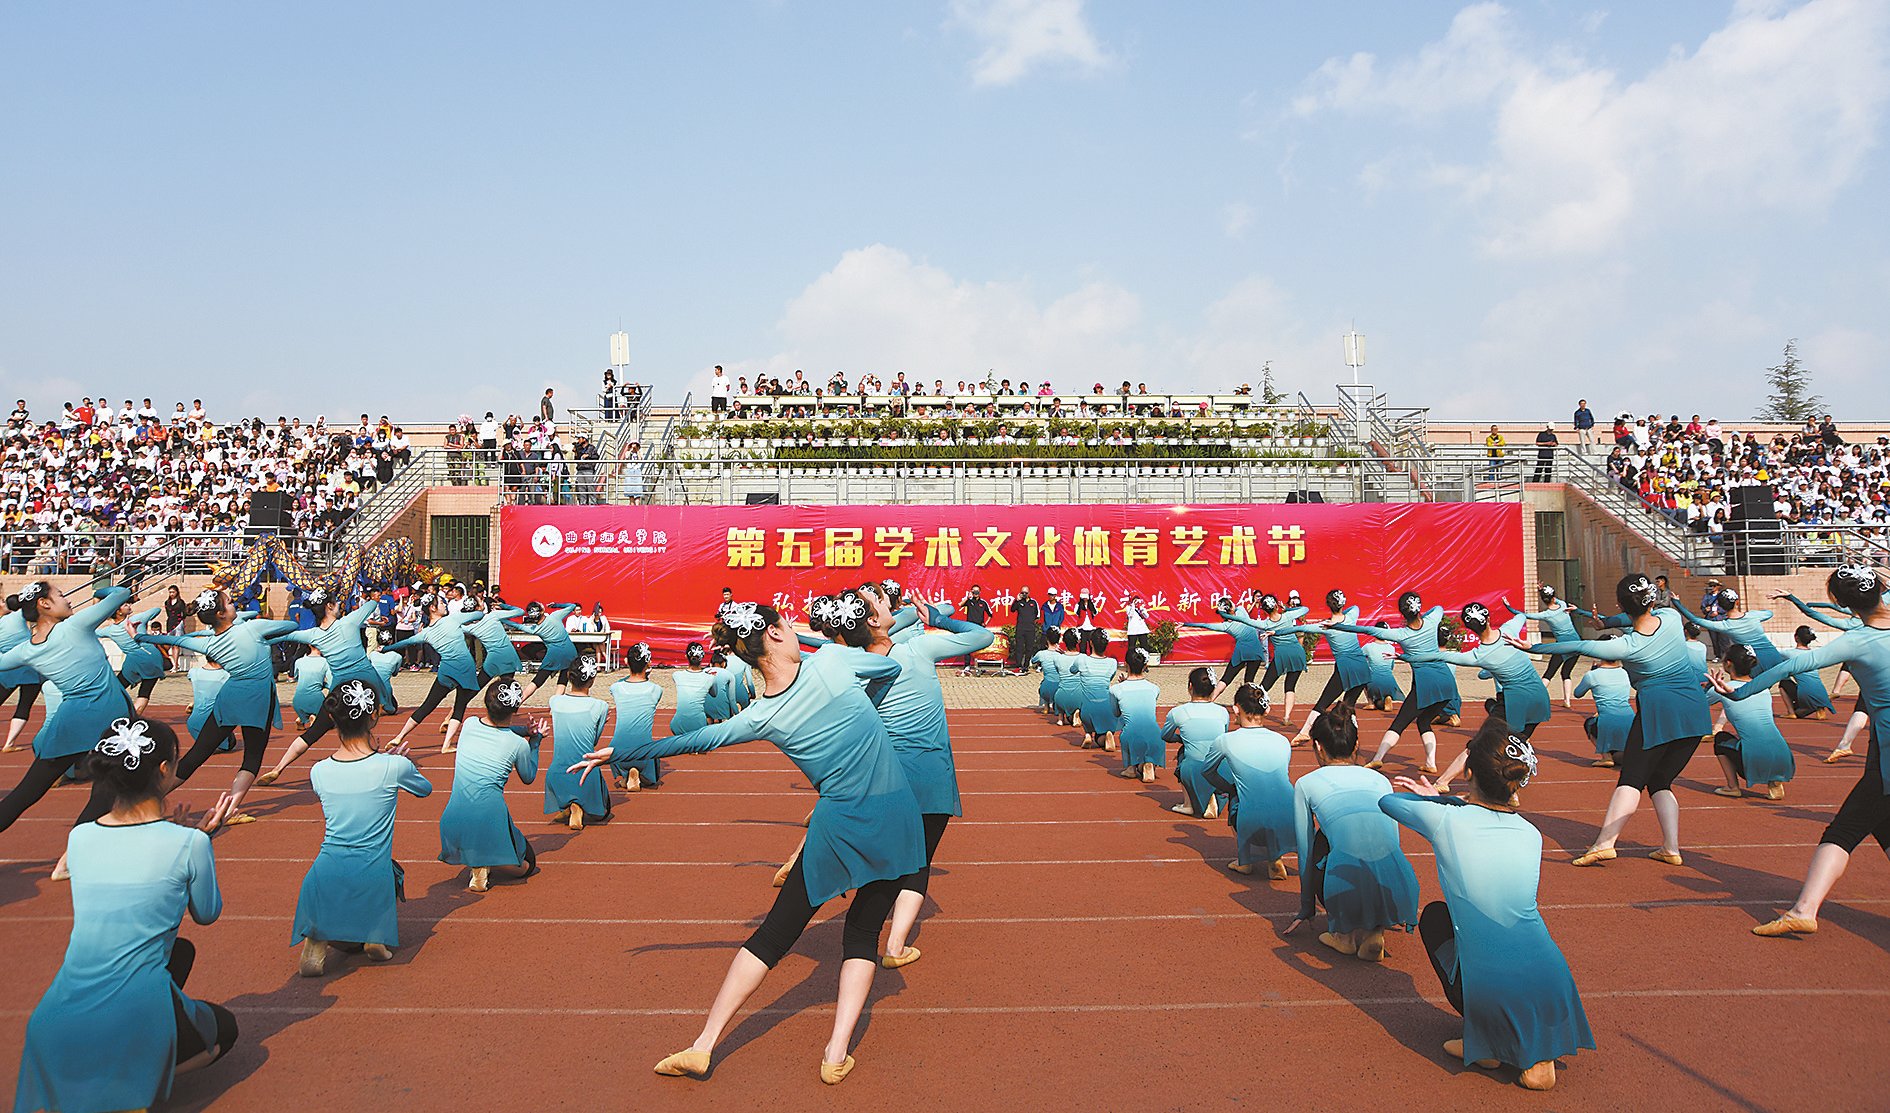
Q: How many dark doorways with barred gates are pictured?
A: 2